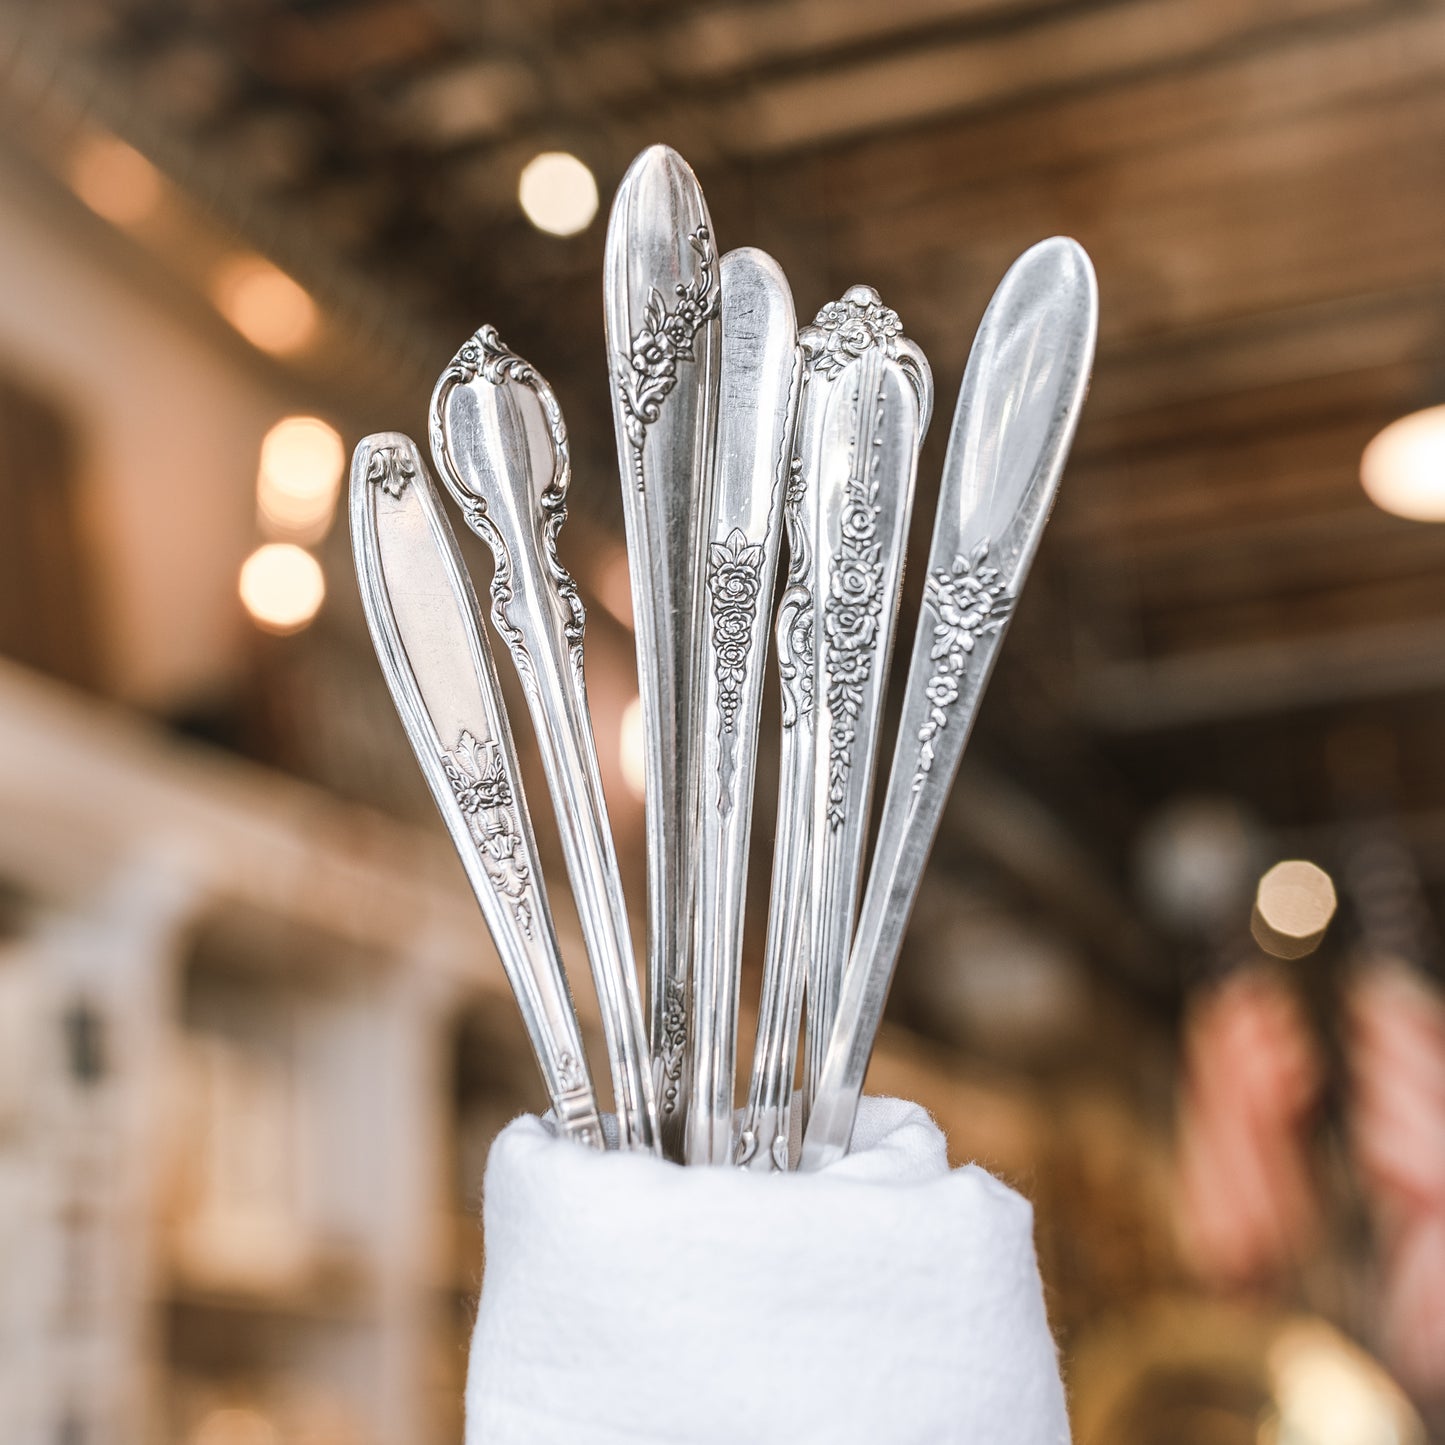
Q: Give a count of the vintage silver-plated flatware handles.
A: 7